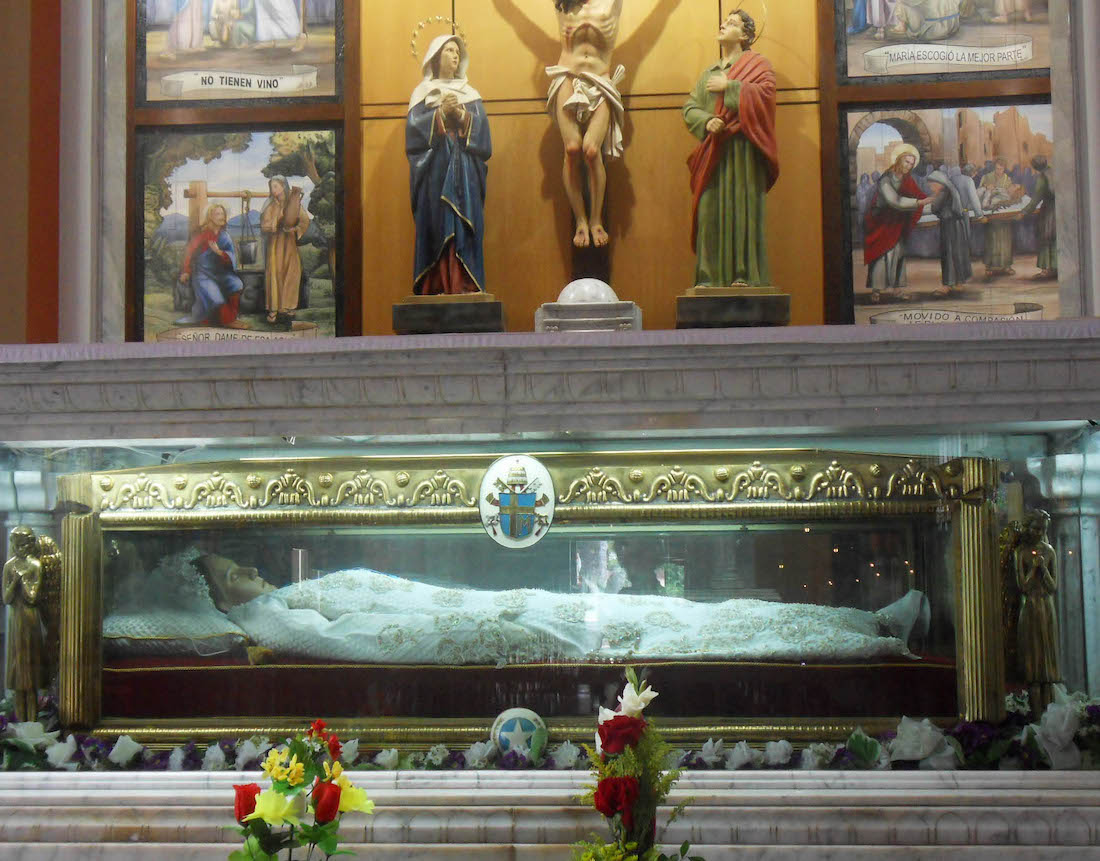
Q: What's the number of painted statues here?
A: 3